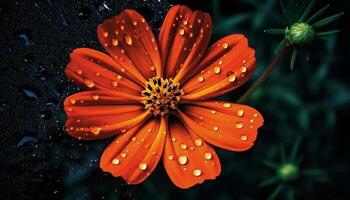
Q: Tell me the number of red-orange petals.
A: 8